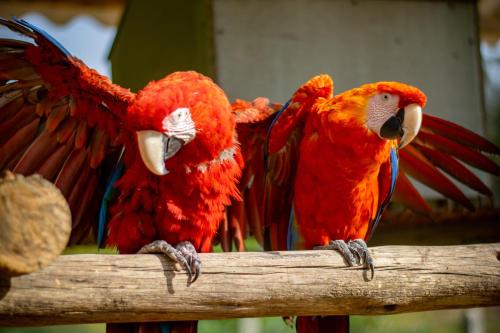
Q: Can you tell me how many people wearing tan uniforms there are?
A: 0